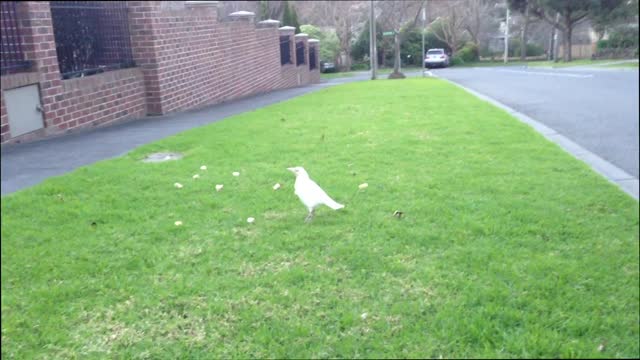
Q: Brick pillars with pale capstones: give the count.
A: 6